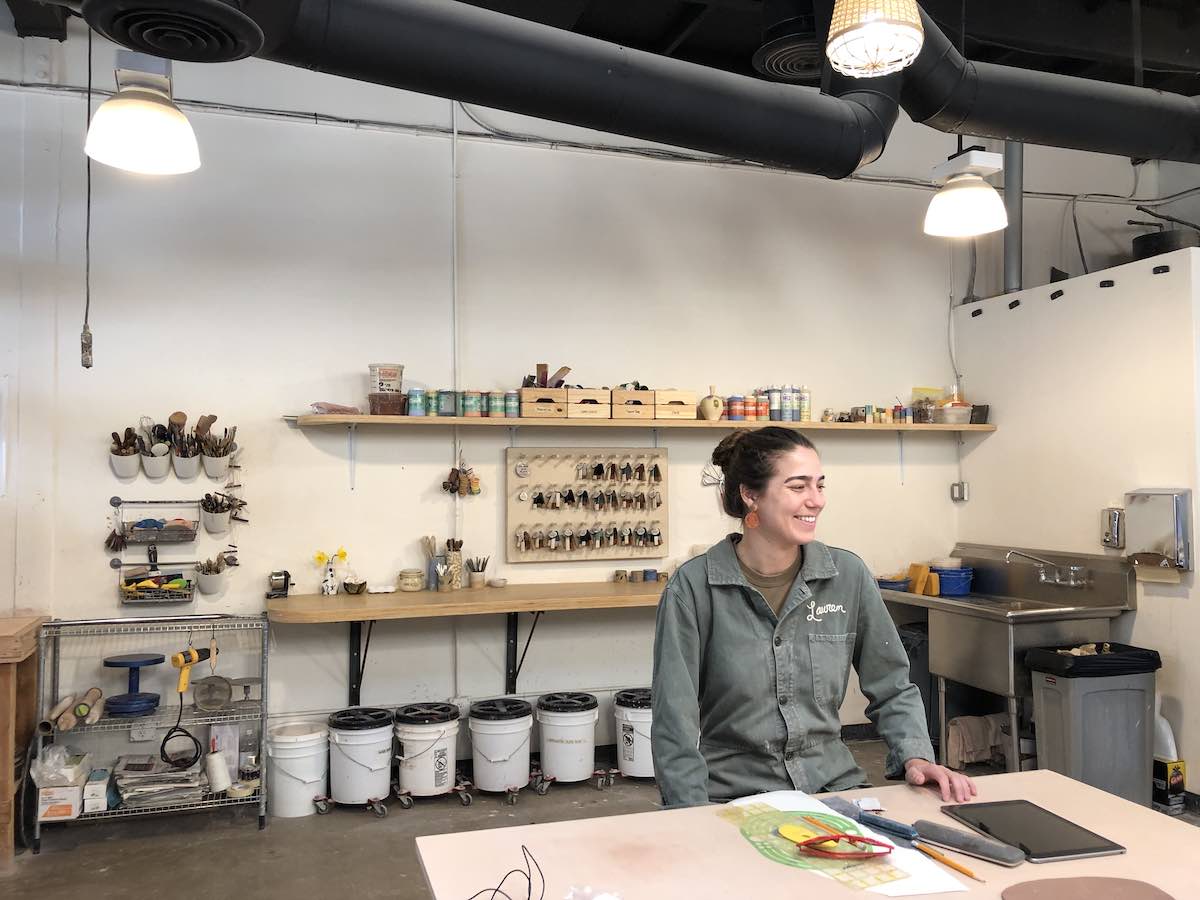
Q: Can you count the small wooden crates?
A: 4